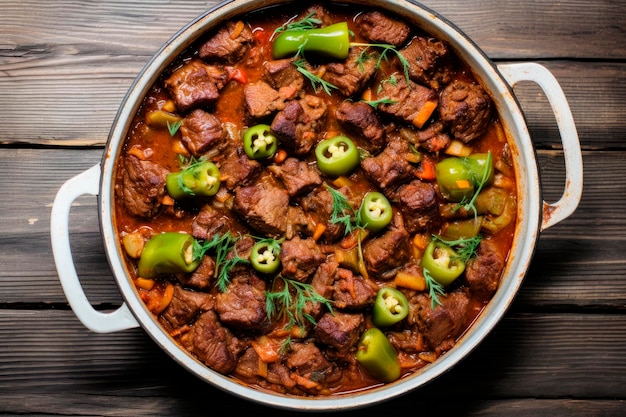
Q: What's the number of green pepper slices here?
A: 11